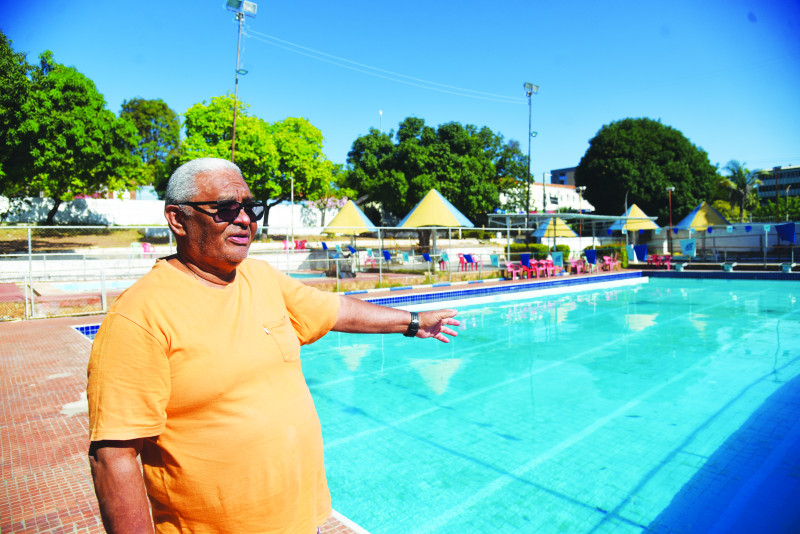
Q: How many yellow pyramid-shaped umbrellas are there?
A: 5